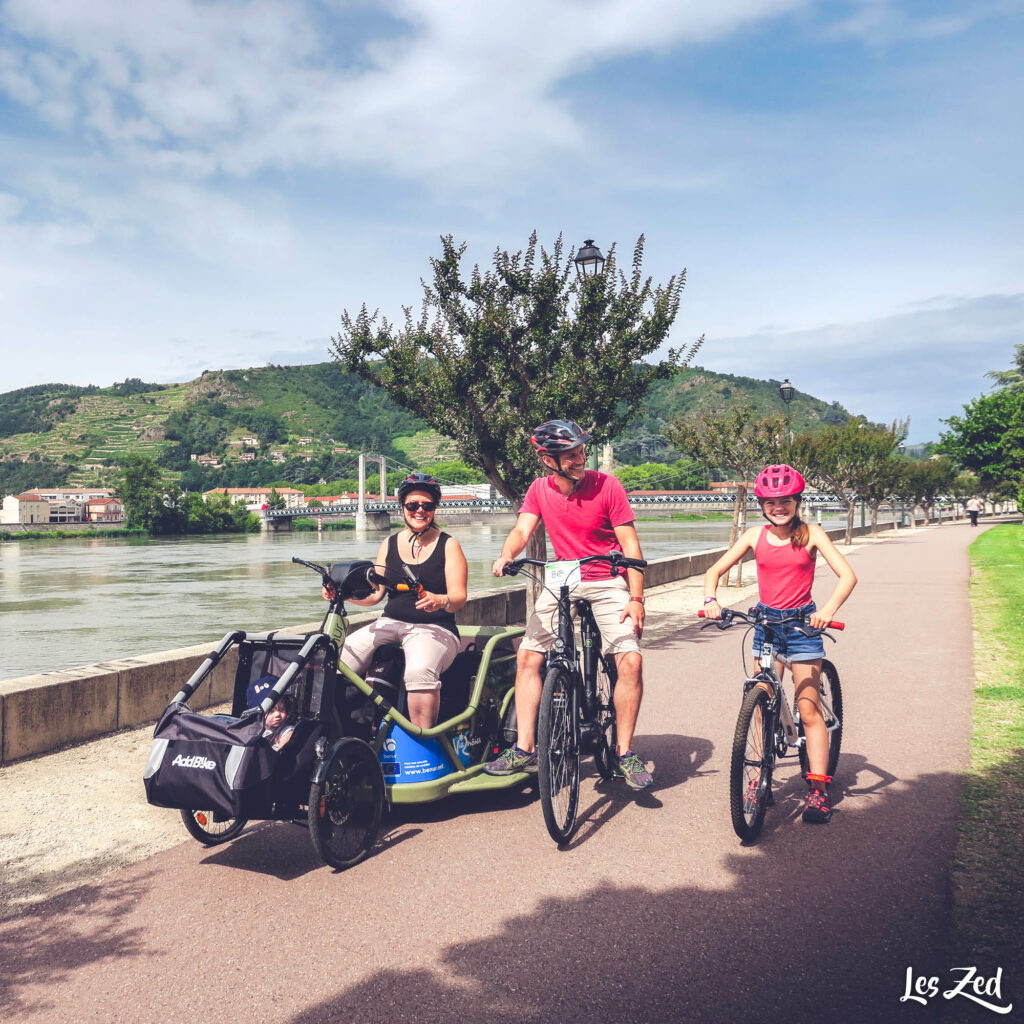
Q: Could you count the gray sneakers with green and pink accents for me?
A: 2